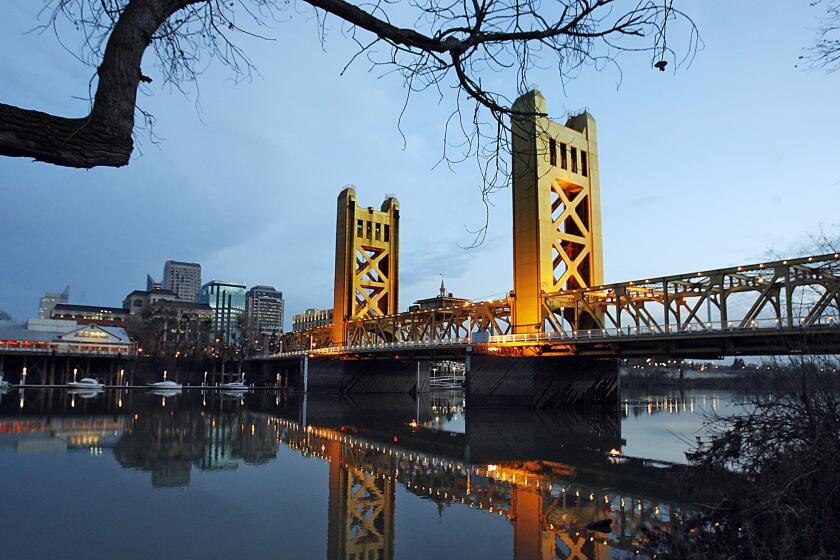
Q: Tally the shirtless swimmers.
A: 0